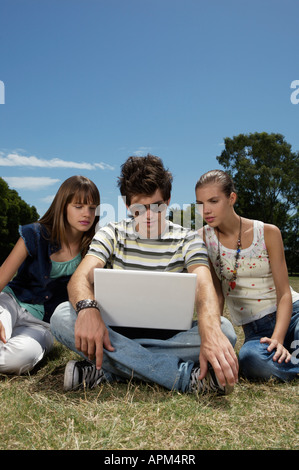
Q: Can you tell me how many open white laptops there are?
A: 1